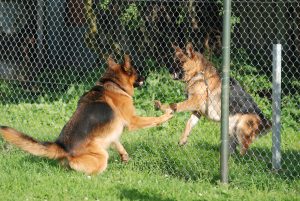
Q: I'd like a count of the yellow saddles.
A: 0